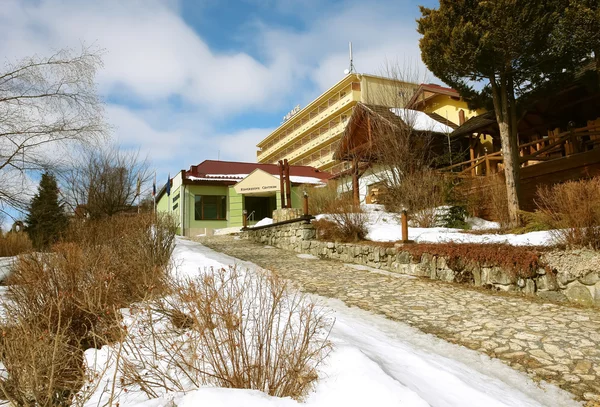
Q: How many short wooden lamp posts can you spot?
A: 3